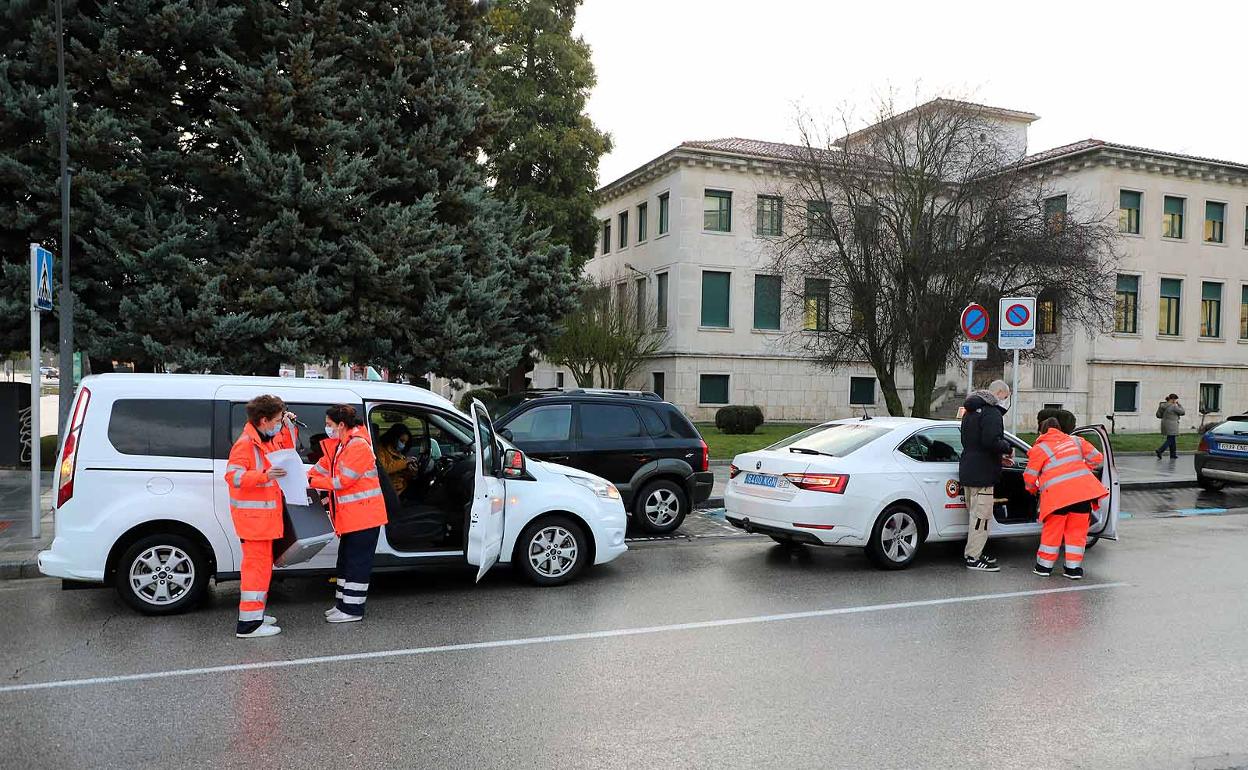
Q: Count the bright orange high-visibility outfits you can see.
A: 3